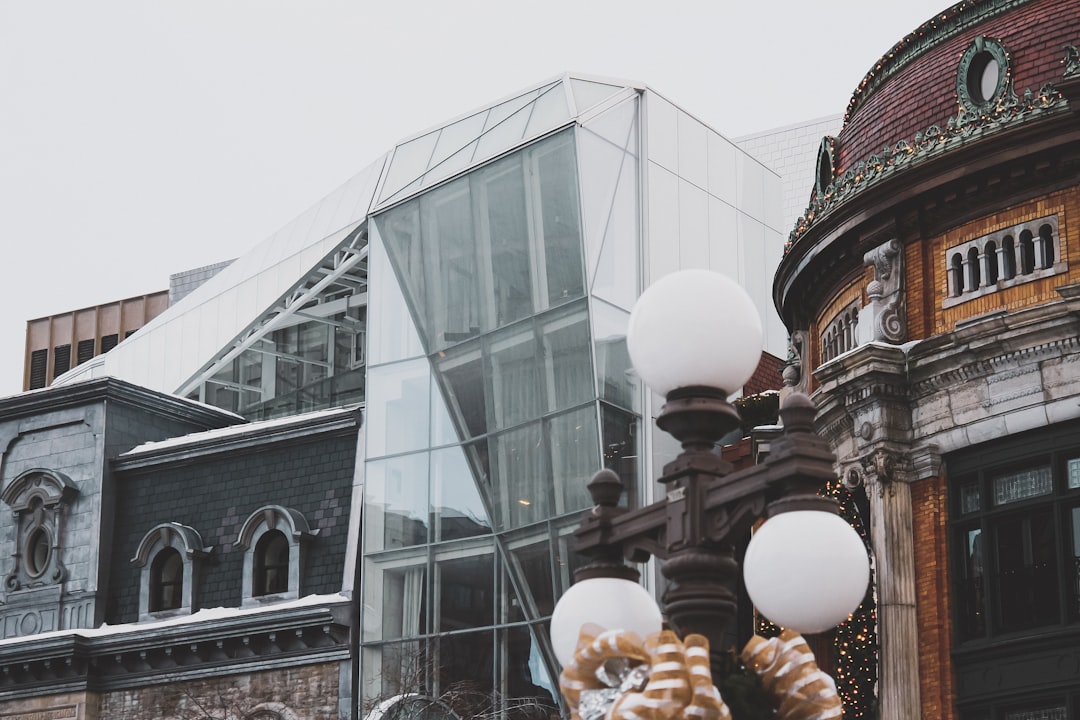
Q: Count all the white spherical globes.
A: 3